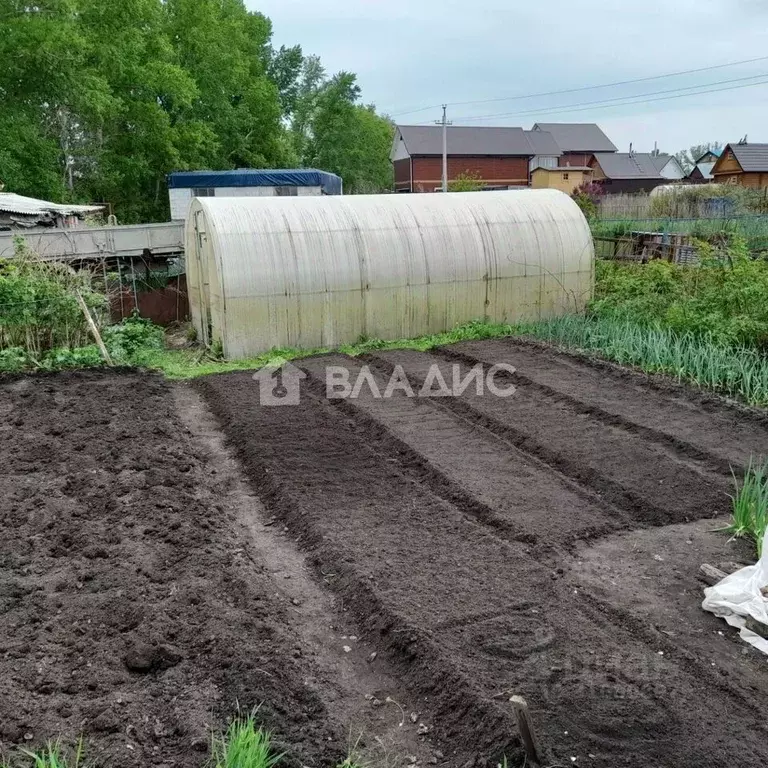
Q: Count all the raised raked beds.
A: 4